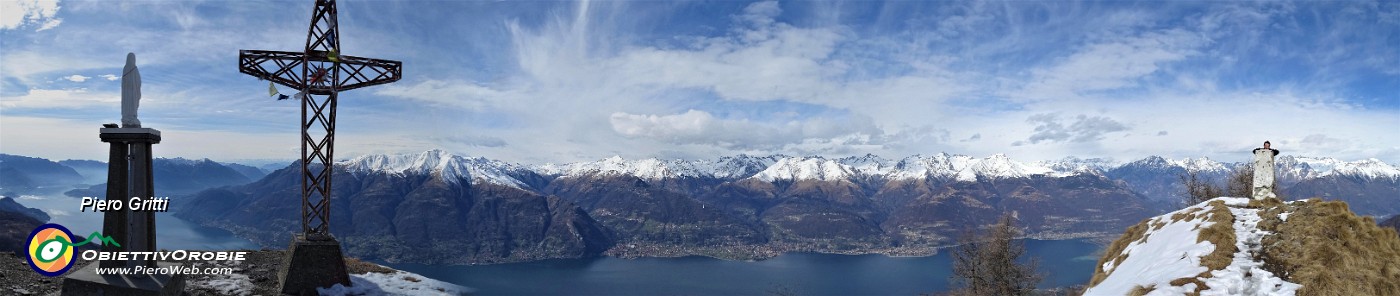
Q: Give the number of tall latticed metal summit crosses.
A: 1